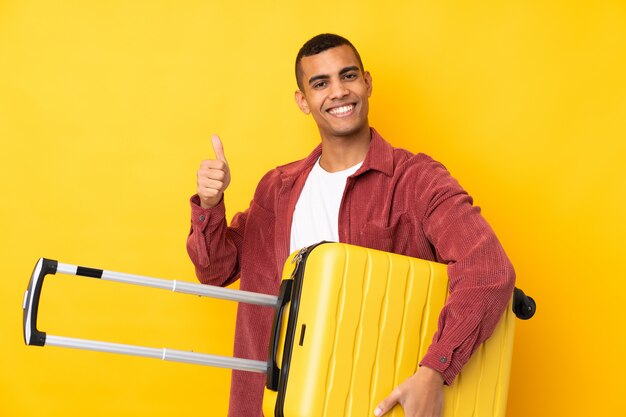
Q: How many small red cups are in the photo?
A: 0